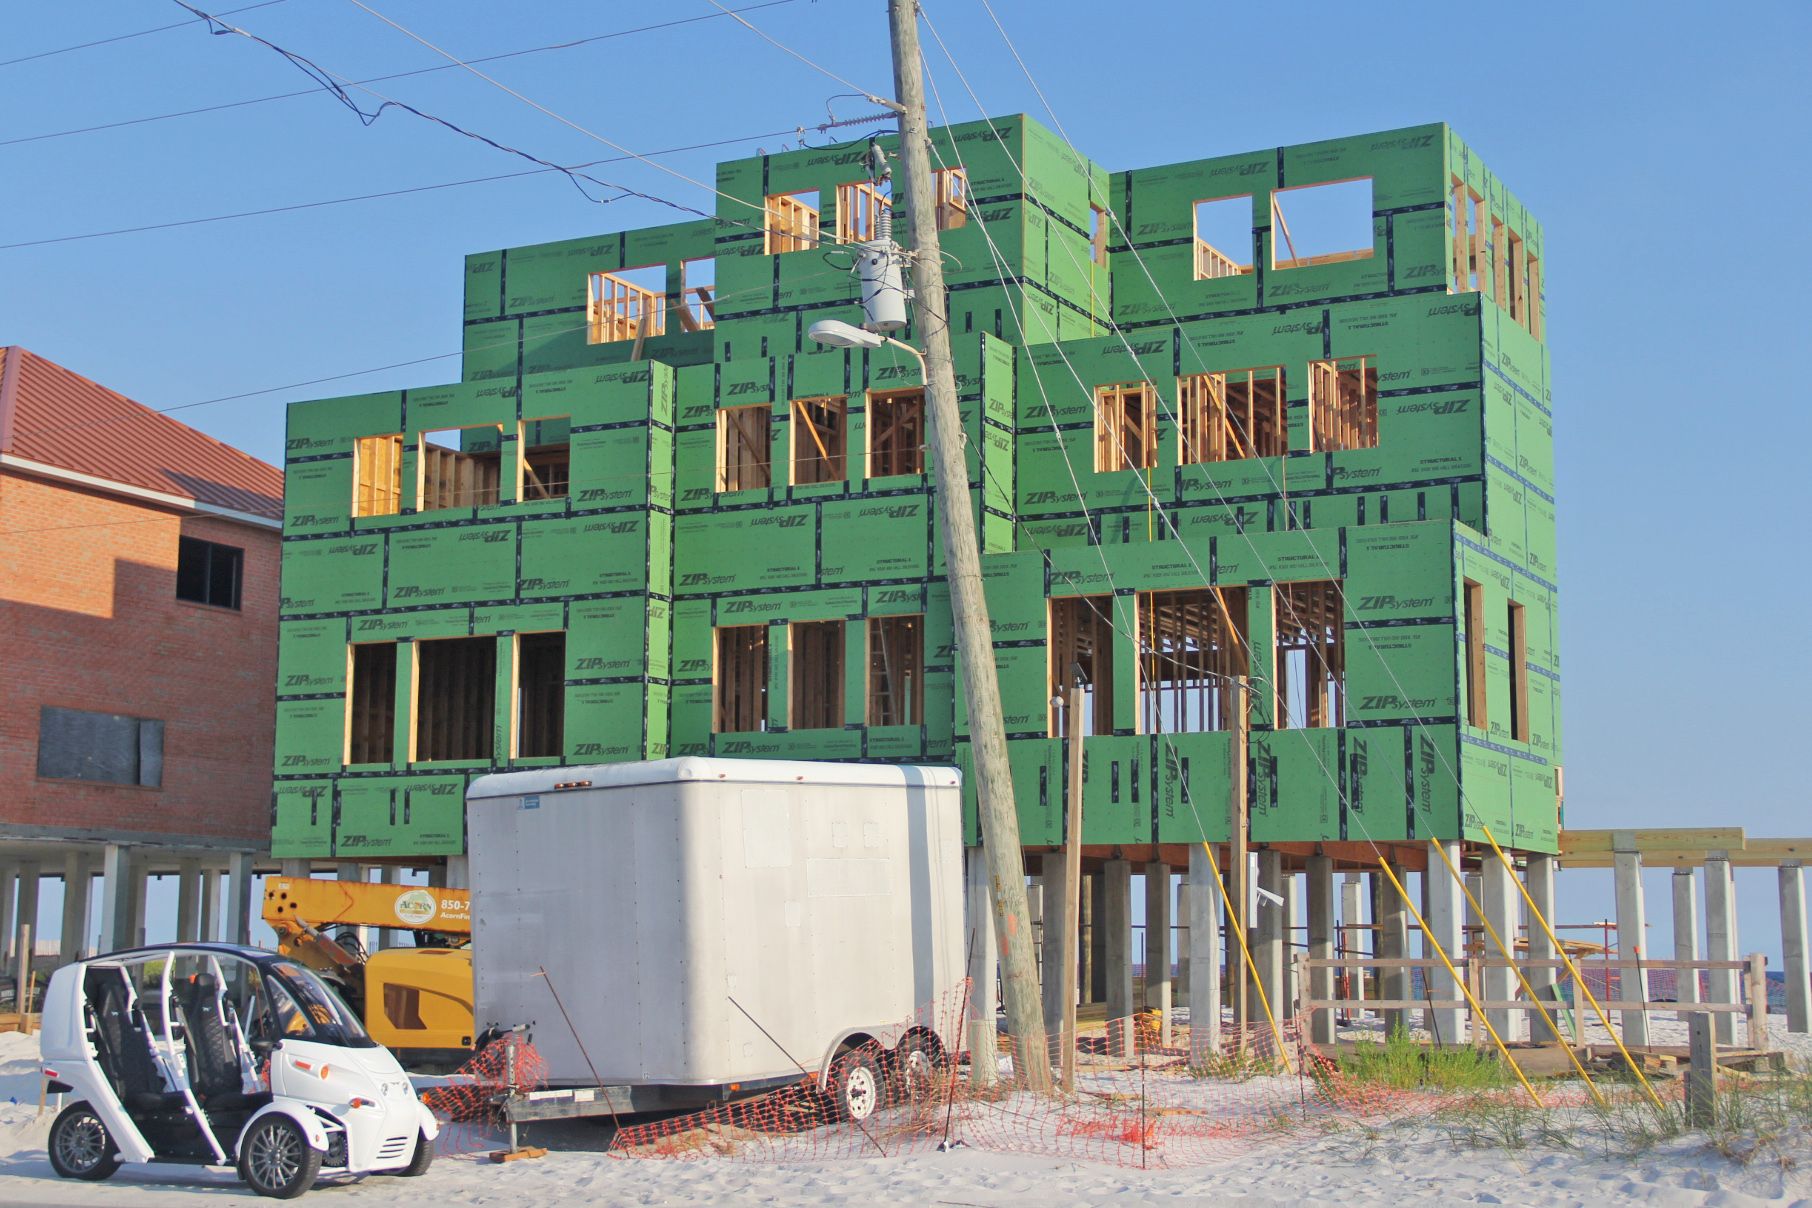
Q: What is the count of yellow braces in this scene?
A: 4